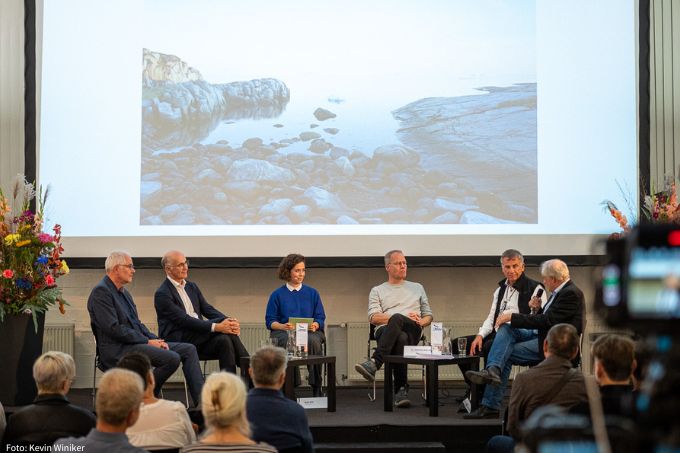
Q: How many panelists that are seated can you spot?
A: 6